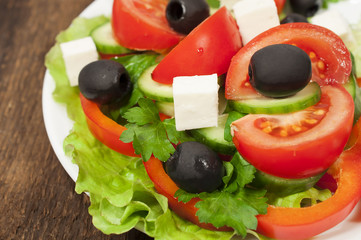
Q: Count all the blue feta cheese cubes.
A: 0